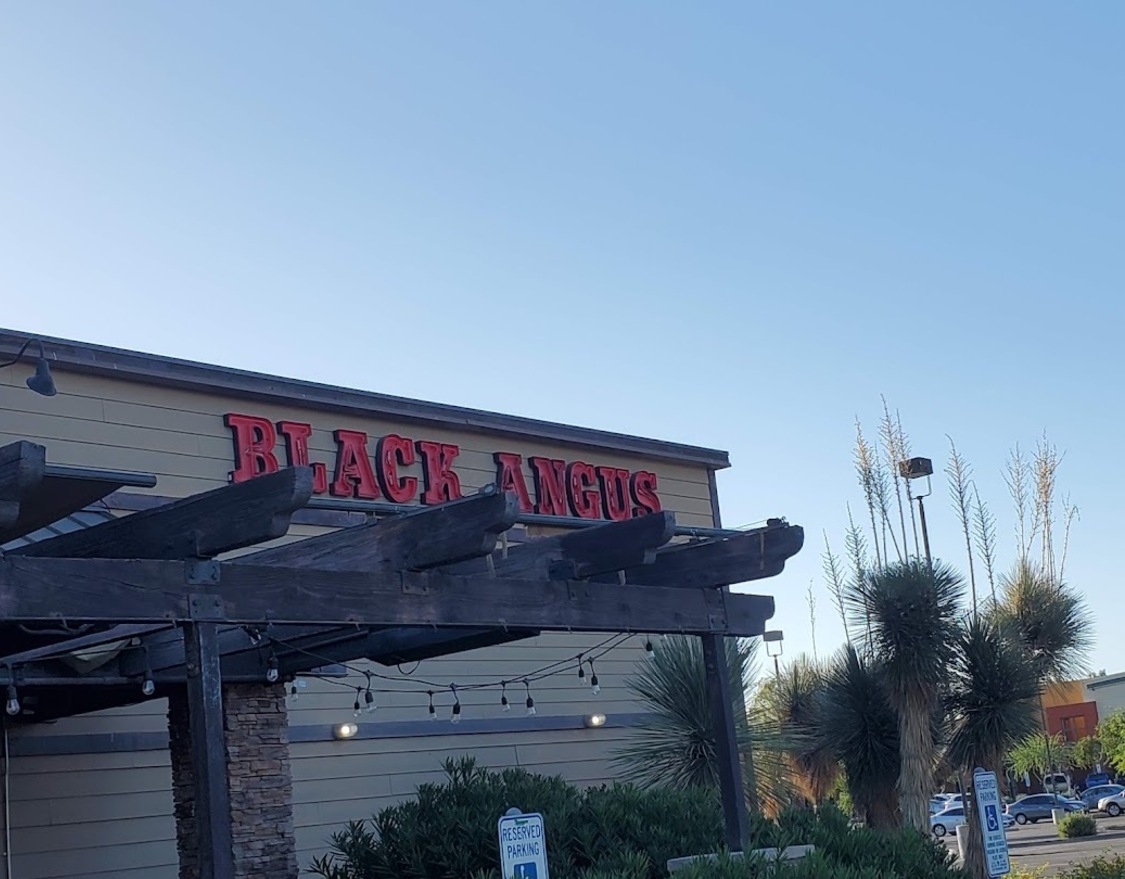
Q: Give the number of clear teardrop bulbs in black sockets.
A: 13